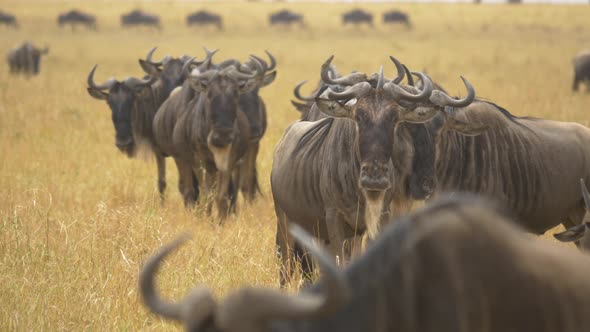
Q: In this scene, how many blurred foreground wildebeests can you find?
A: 1